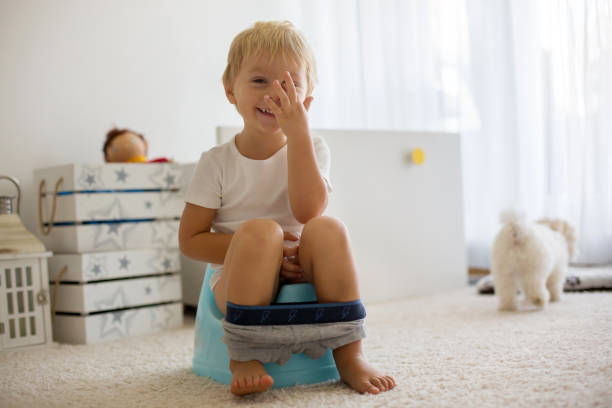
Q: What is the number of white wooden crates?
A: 2